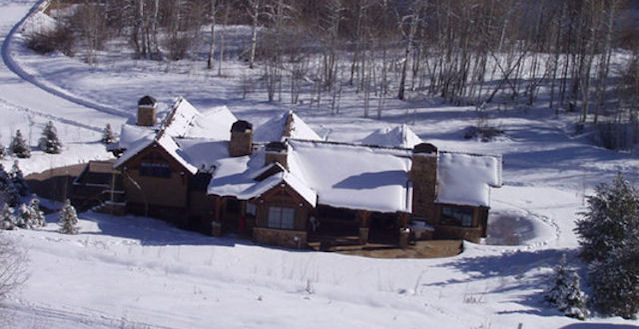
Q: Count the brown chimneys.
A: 4